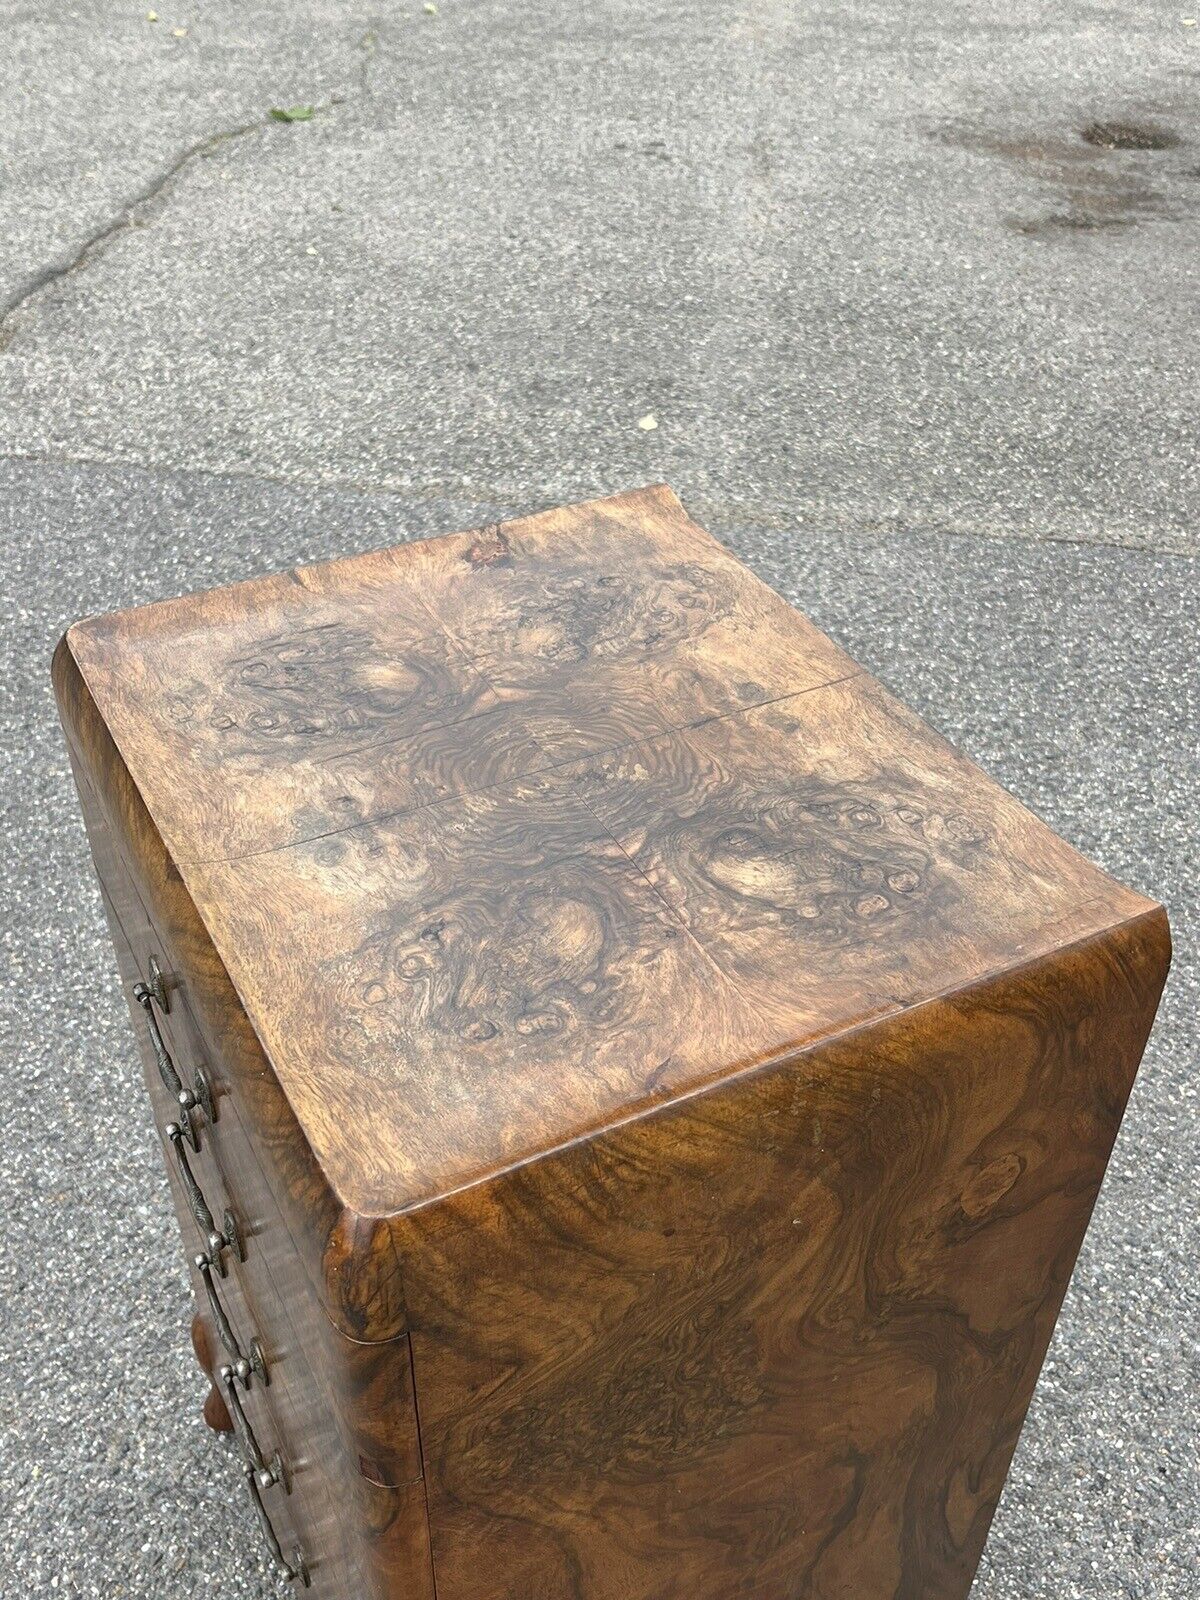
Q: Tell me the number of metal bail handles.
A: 5